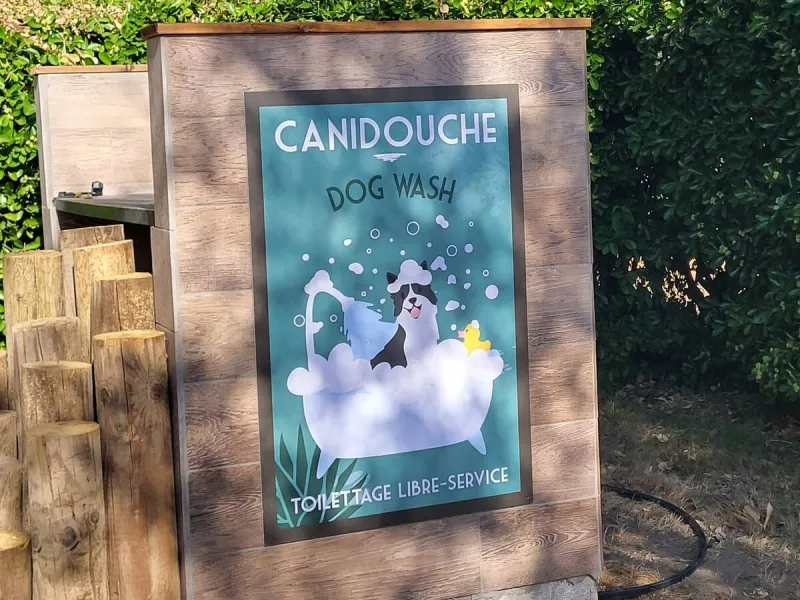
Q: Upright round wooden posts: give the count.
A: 12